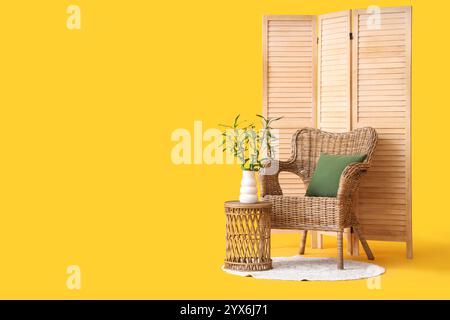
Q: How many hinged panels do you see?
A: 3